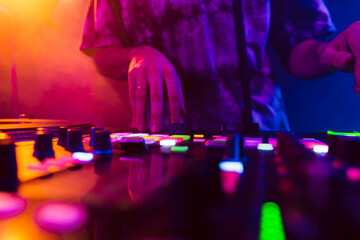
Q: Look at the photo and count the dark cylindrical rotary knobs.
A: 6